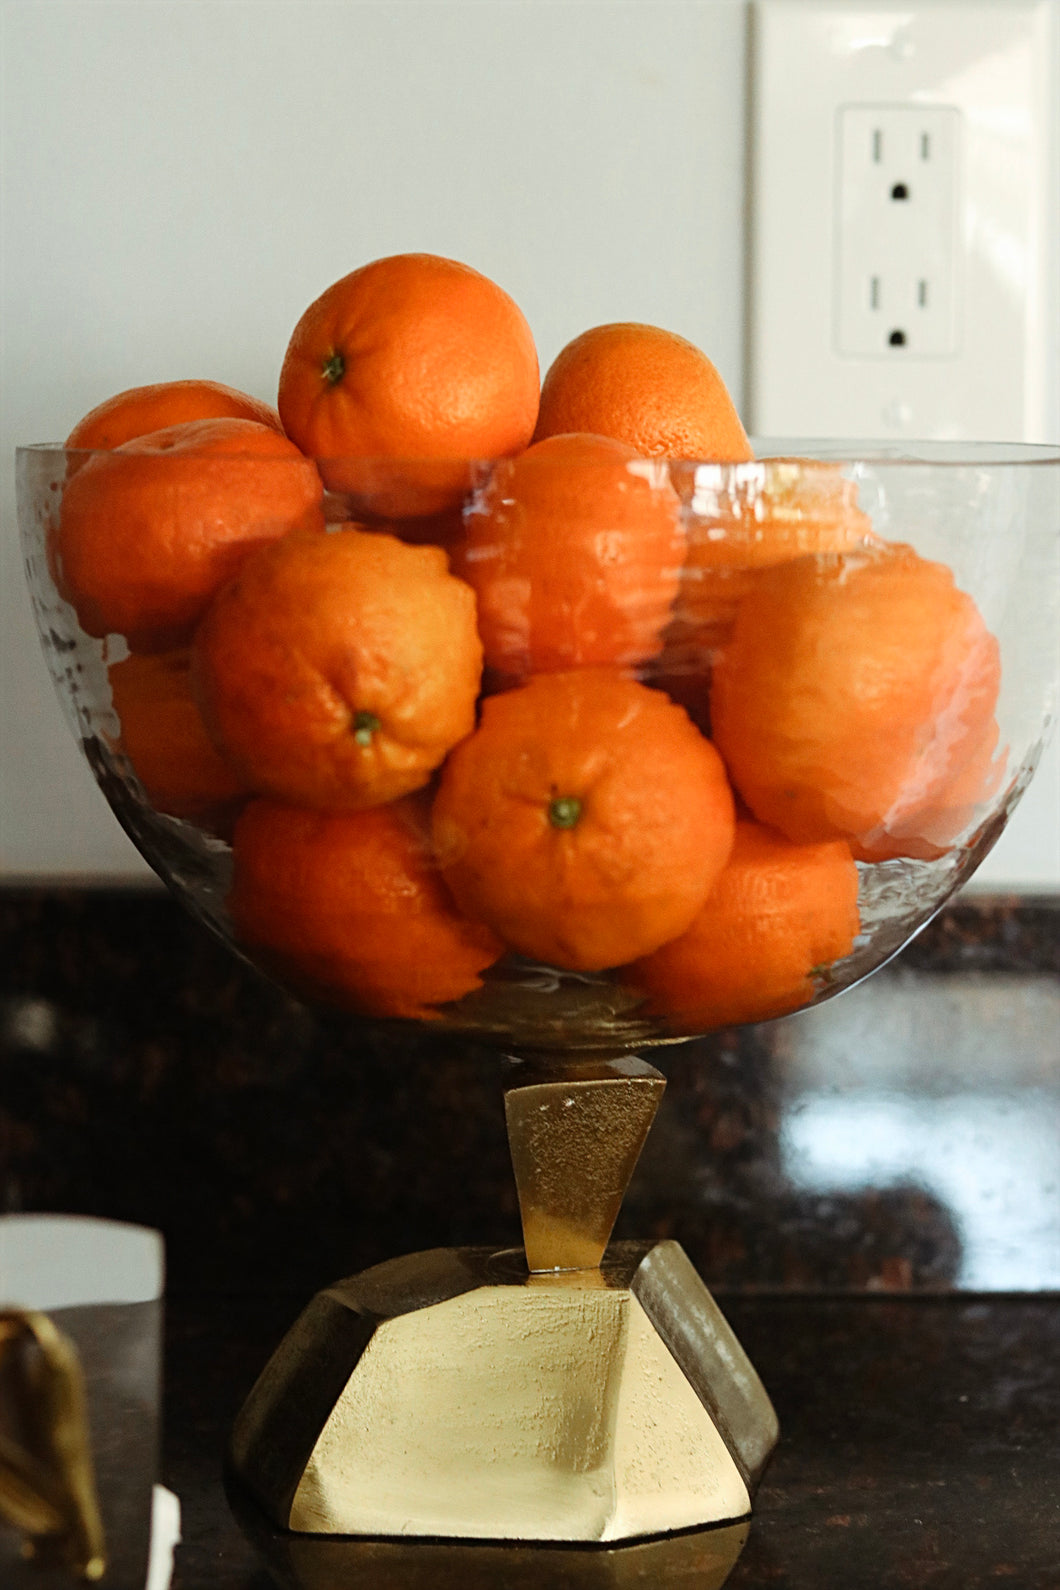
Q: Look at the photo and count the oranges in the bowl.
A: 12